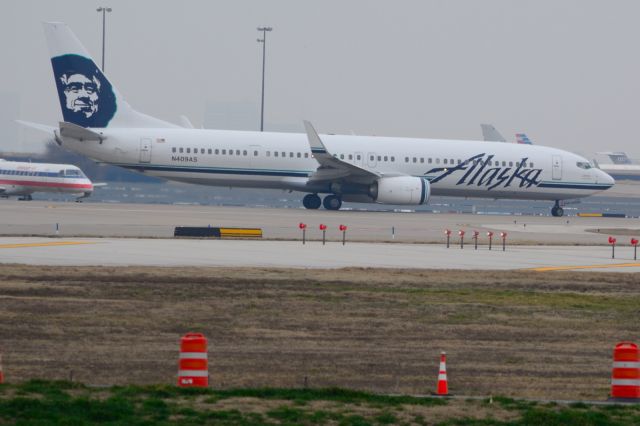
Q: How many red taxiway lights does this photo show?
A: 10